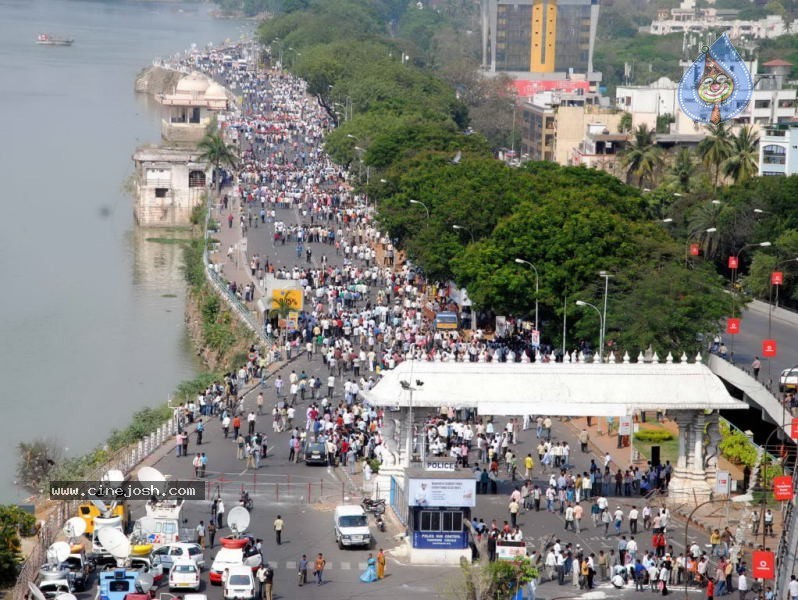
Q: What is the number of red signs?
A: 8